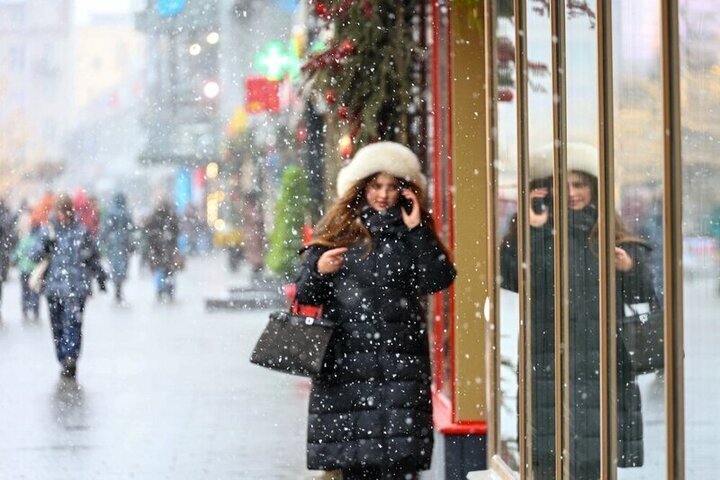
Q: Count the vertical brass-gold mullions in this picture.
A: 5